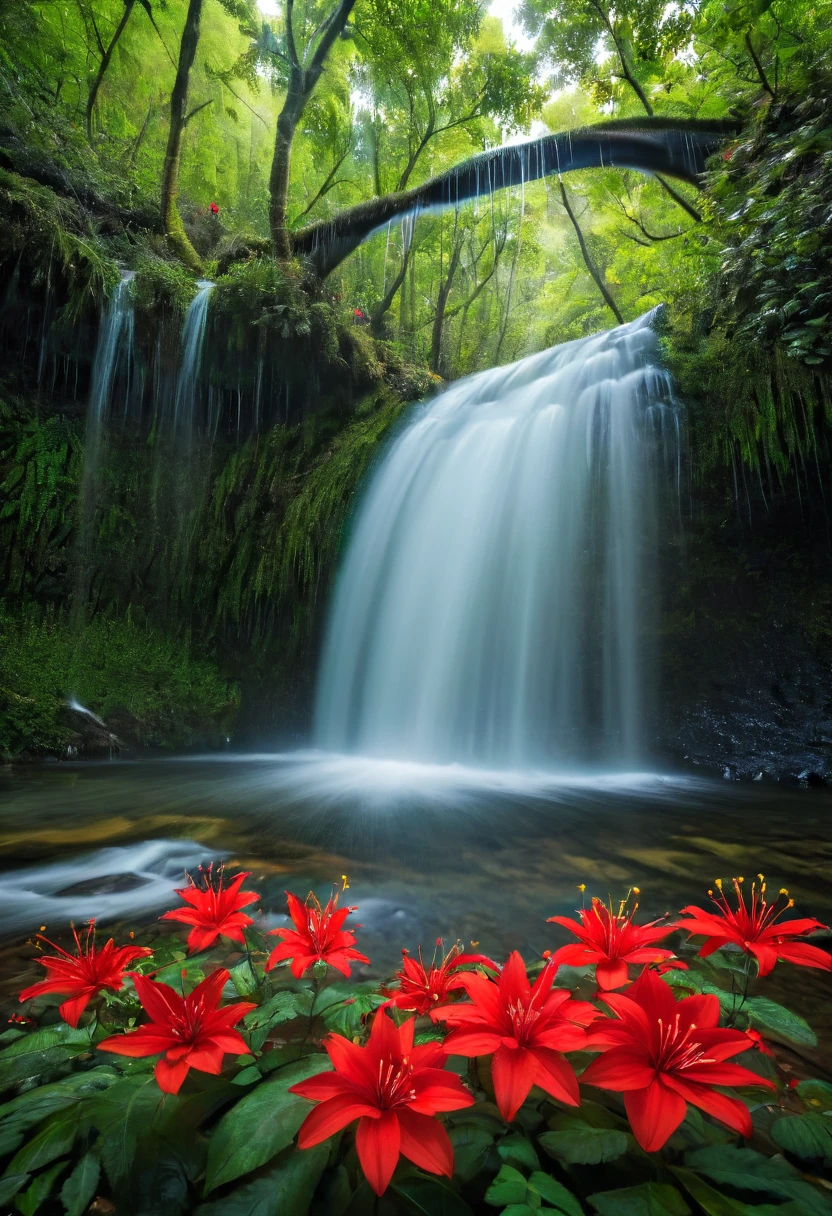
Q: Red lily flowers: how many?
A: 10